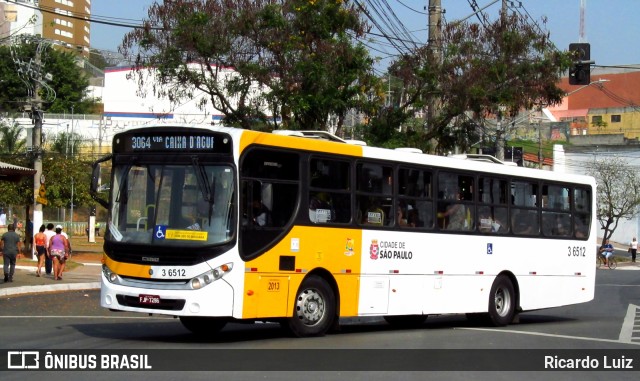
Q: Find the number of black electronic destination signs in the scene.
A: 1